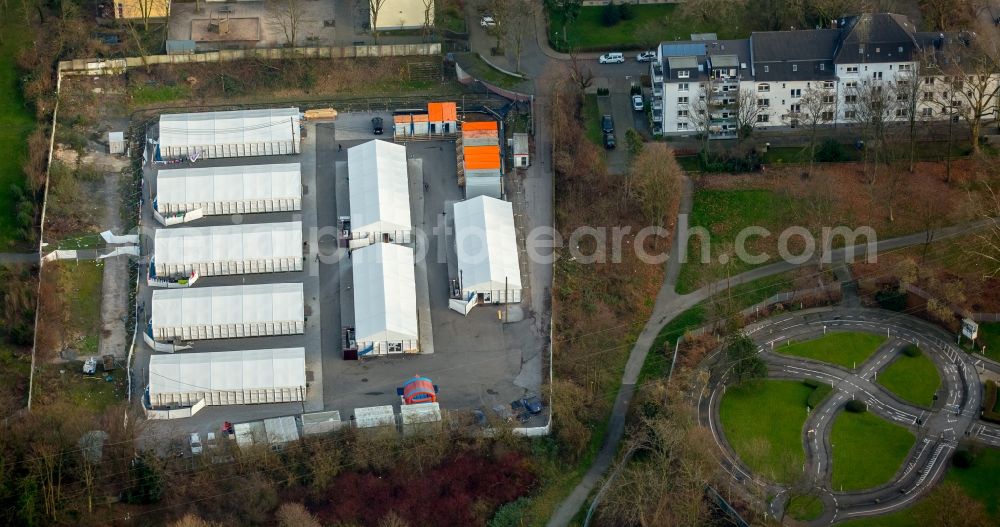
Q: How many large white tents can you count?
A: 8